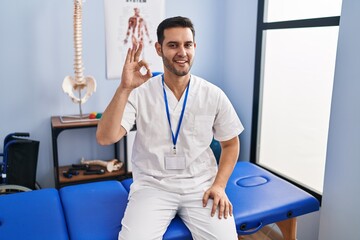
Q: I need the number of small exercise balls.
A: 3